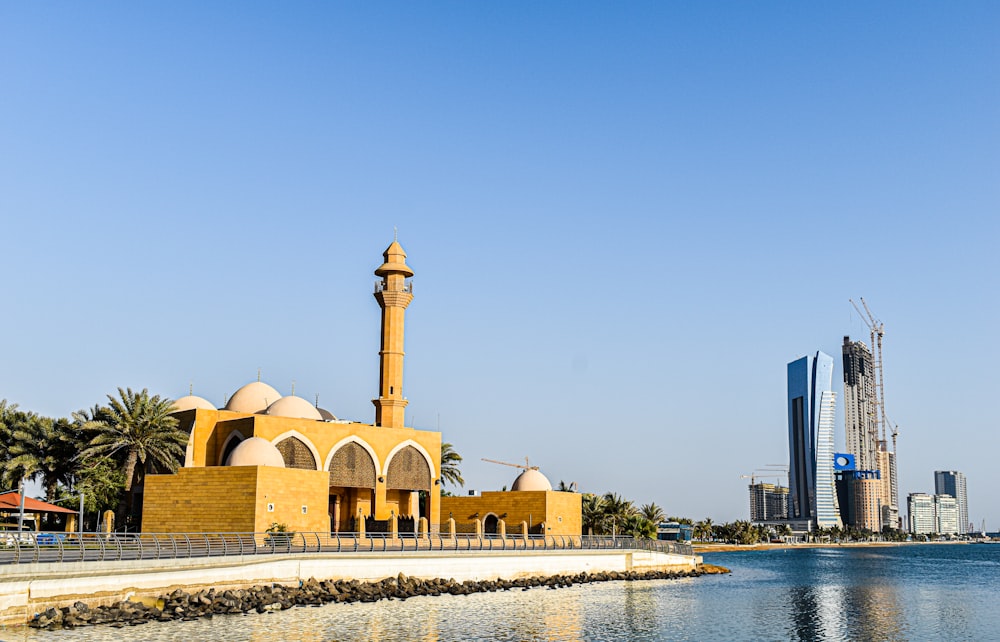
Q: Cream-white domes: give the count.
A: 5